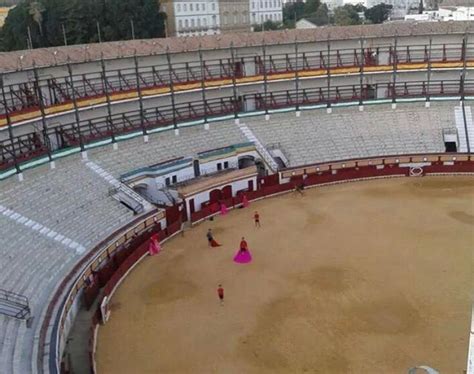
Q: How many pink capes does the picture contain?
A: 4